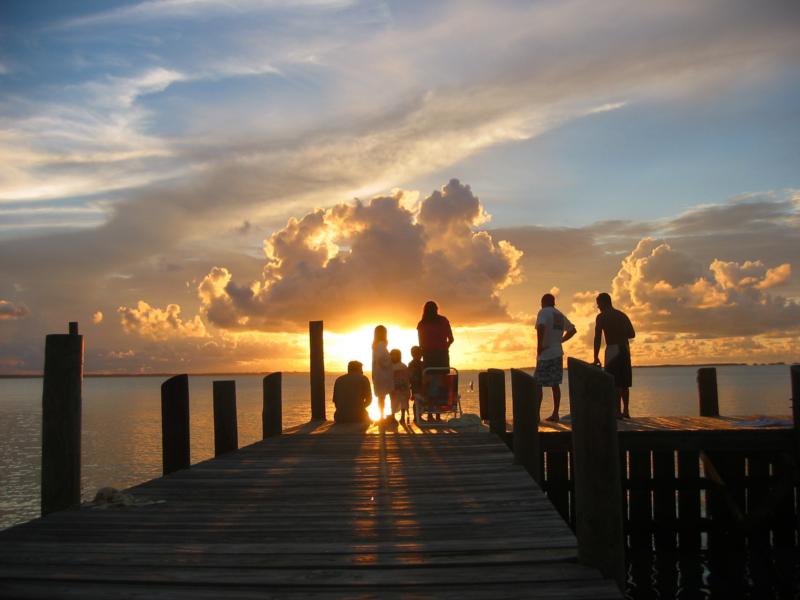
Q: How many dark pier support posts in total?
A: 11